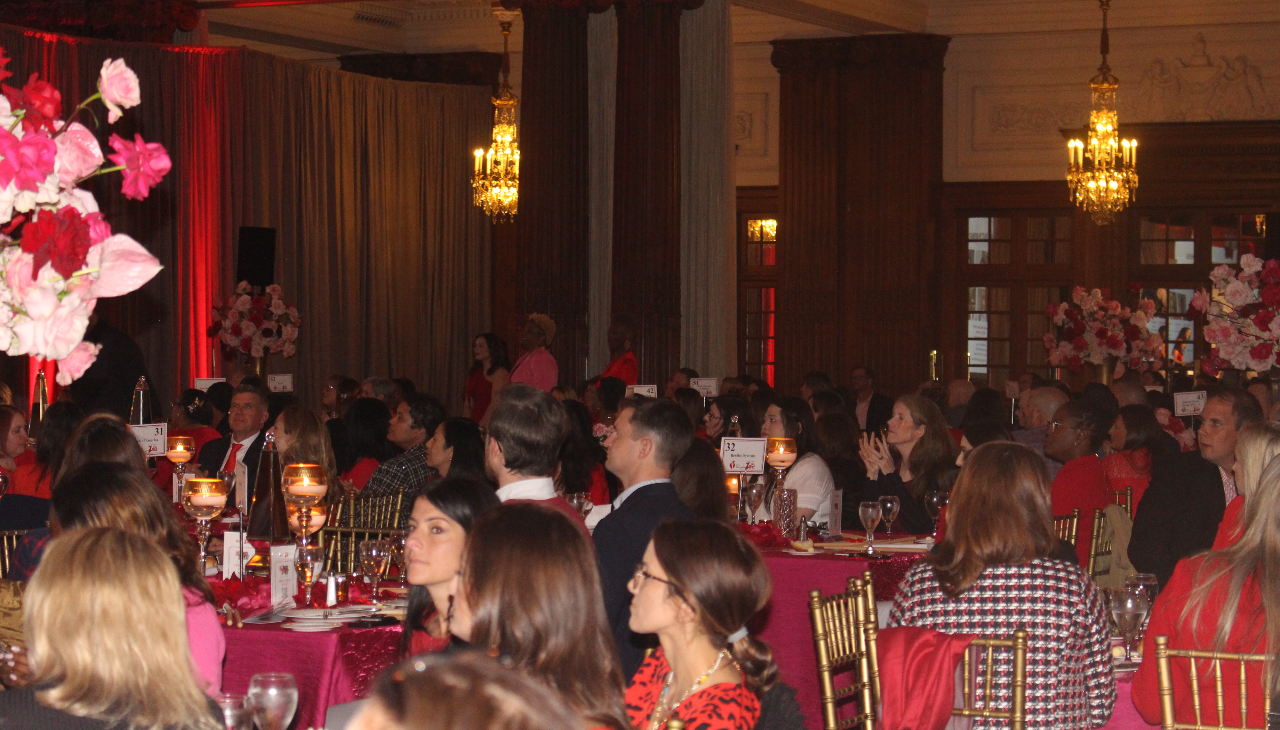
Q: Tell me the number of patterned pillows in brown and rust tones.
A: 0